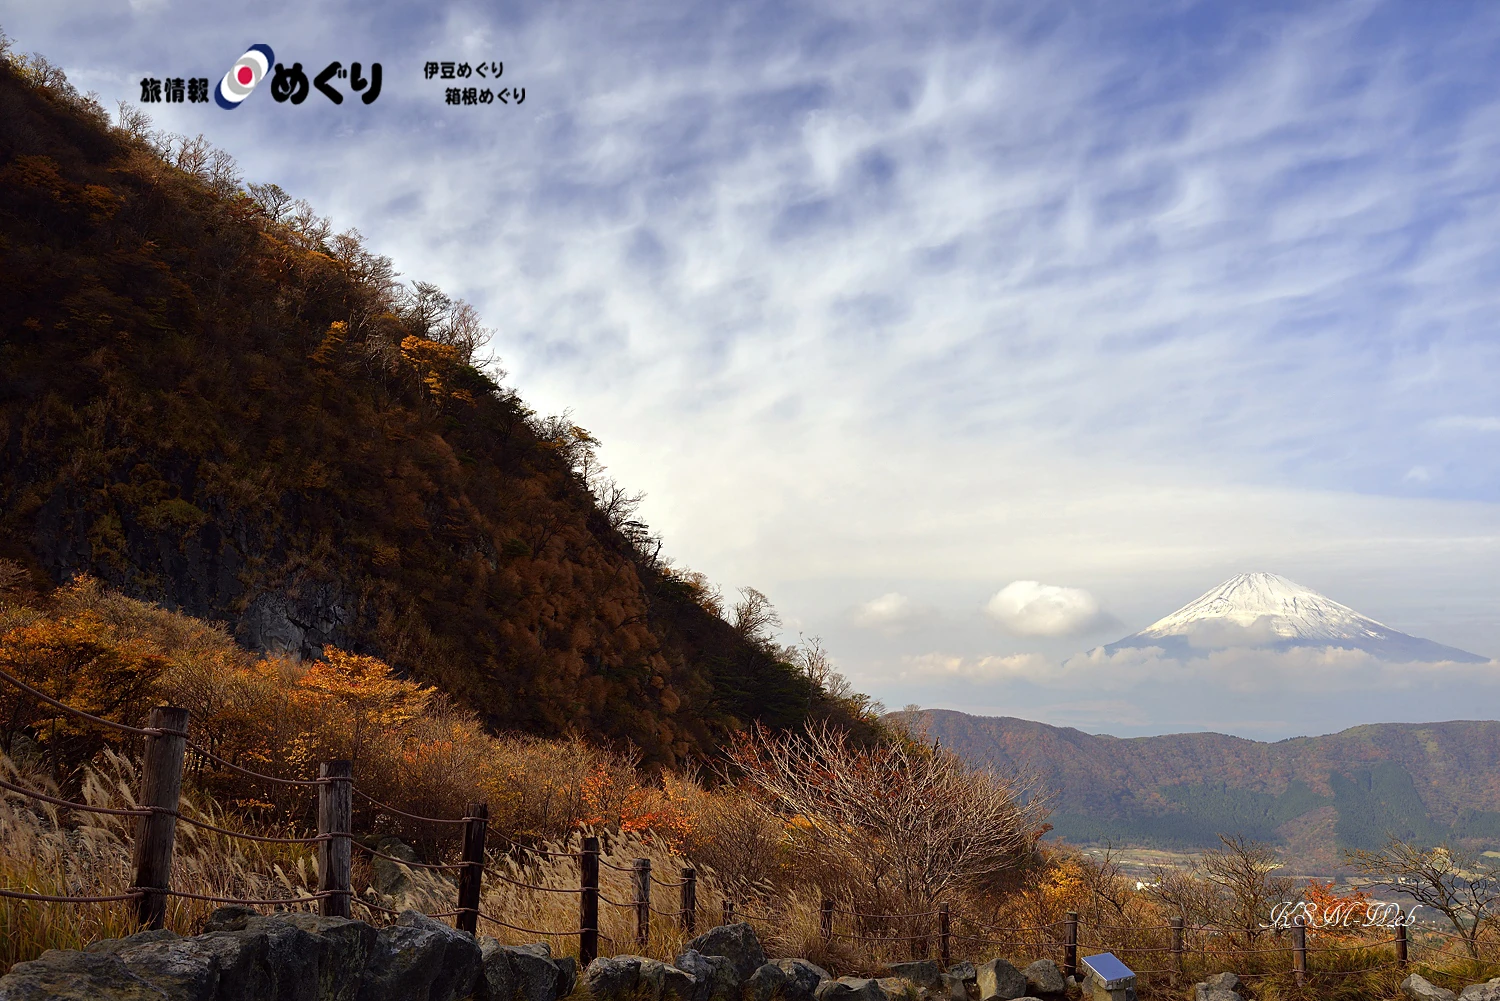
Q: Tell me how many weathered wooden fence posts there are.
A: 13